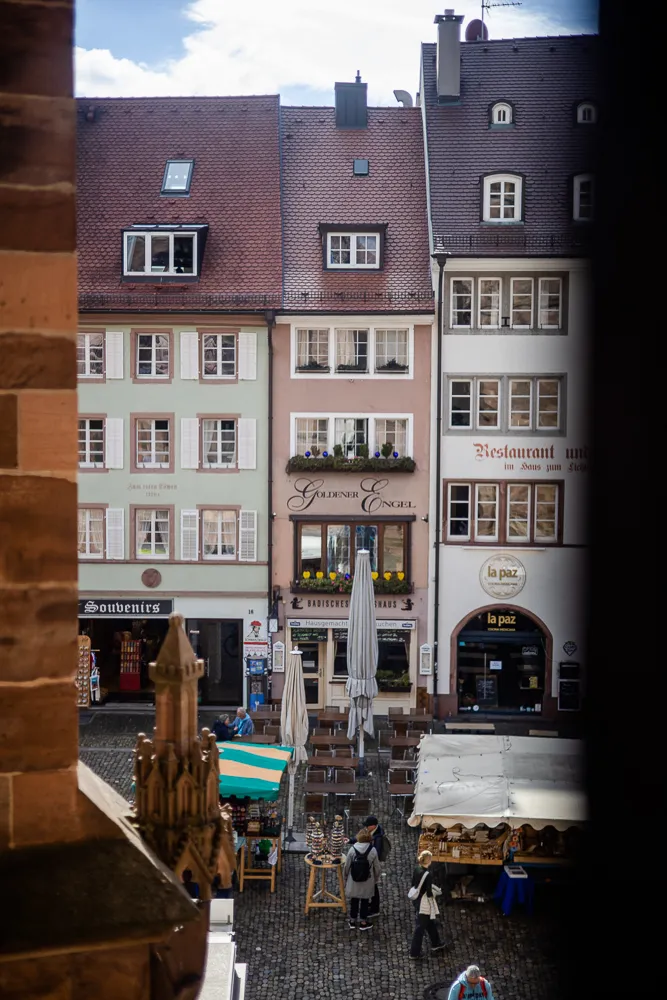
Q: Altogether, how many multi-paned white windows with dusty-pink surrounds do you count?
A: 9